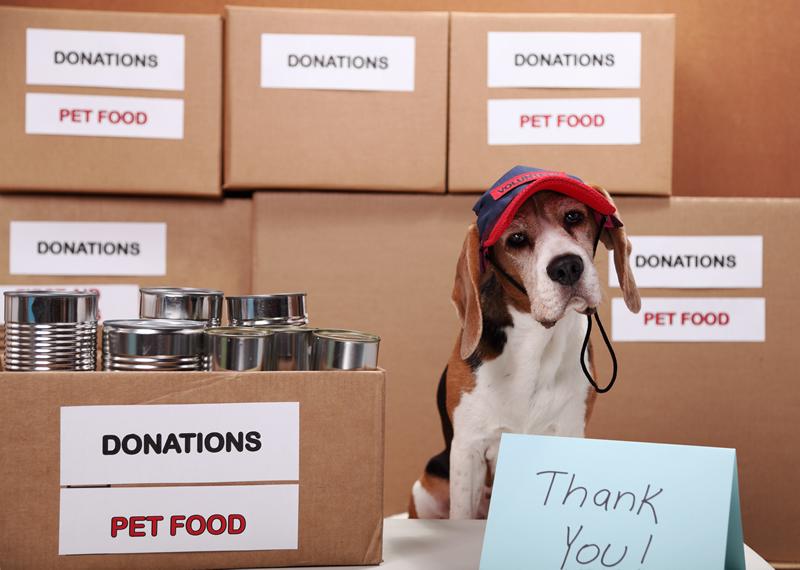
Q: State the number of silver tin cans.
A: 7